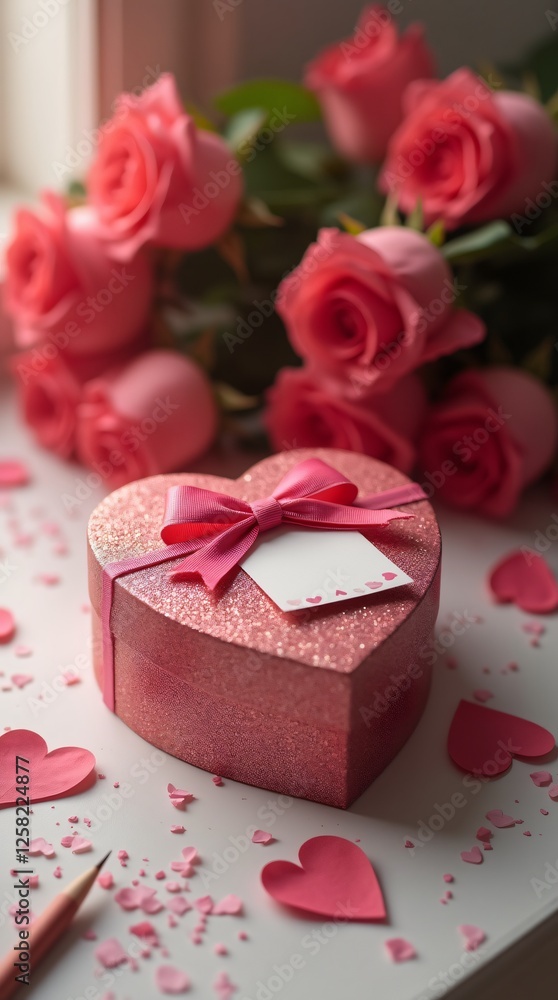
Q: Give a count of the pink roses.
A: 9